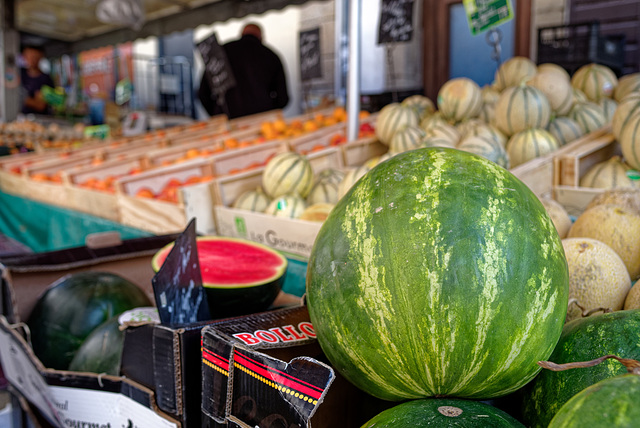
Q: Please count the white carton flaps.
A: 2